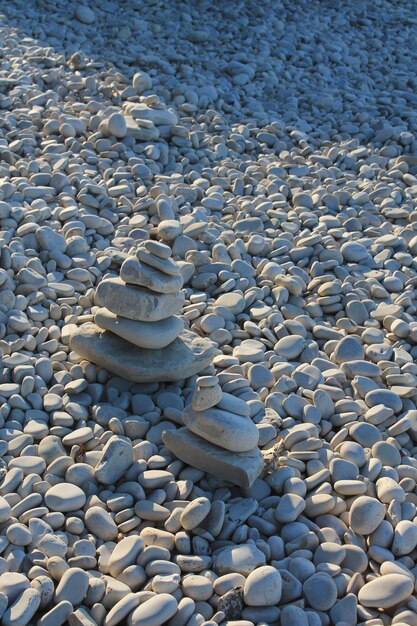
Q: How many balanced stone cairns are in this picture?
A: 2